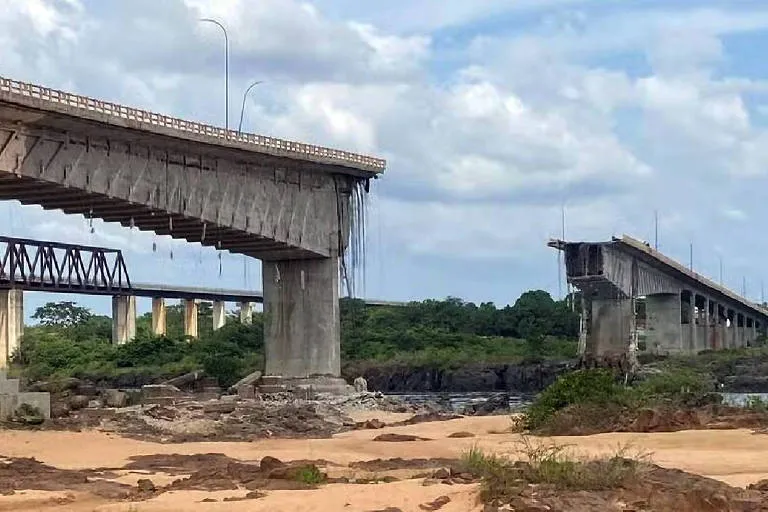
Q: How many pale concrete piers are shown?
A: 6